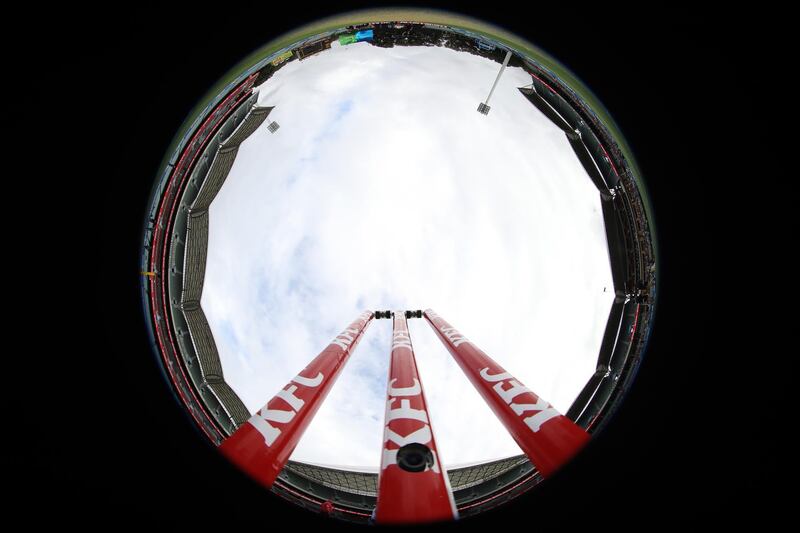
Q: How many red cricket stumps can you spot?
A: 3